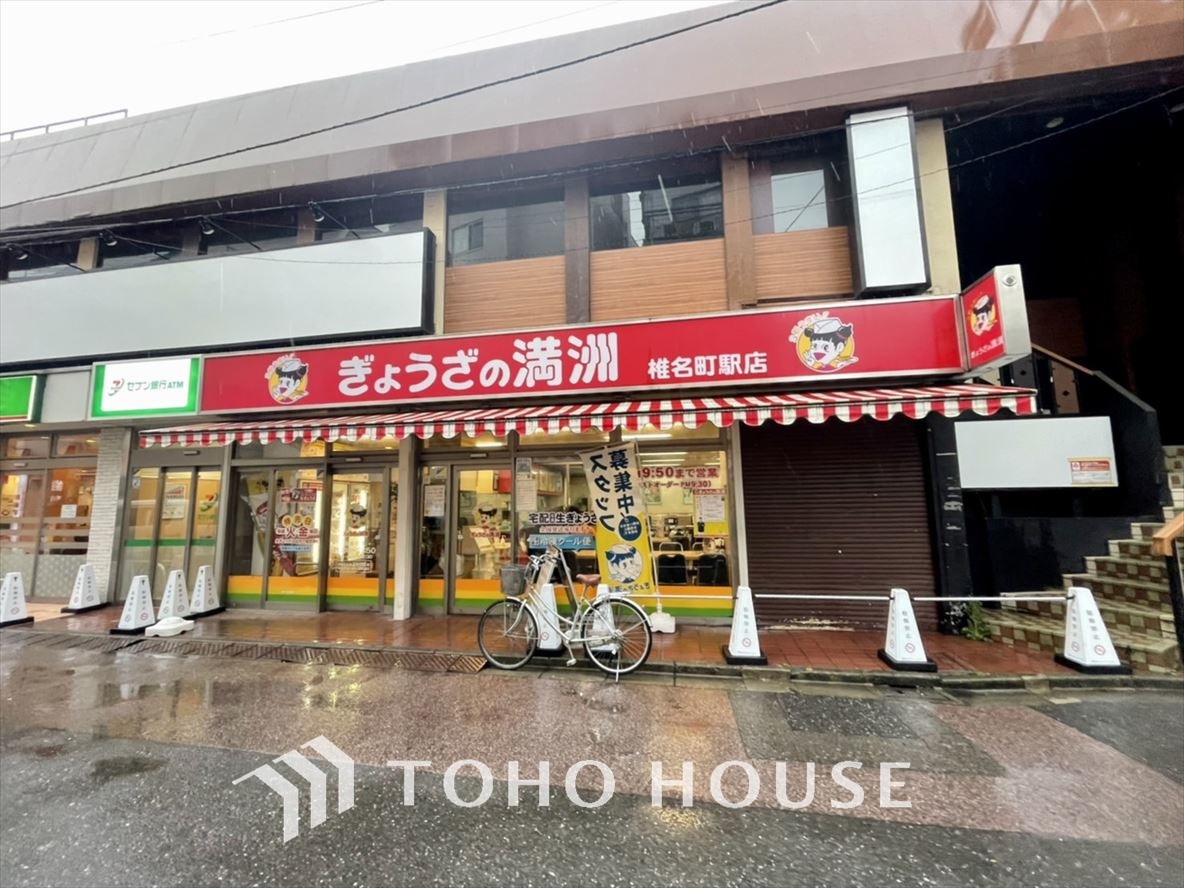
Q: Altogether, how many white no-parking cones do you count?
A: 10